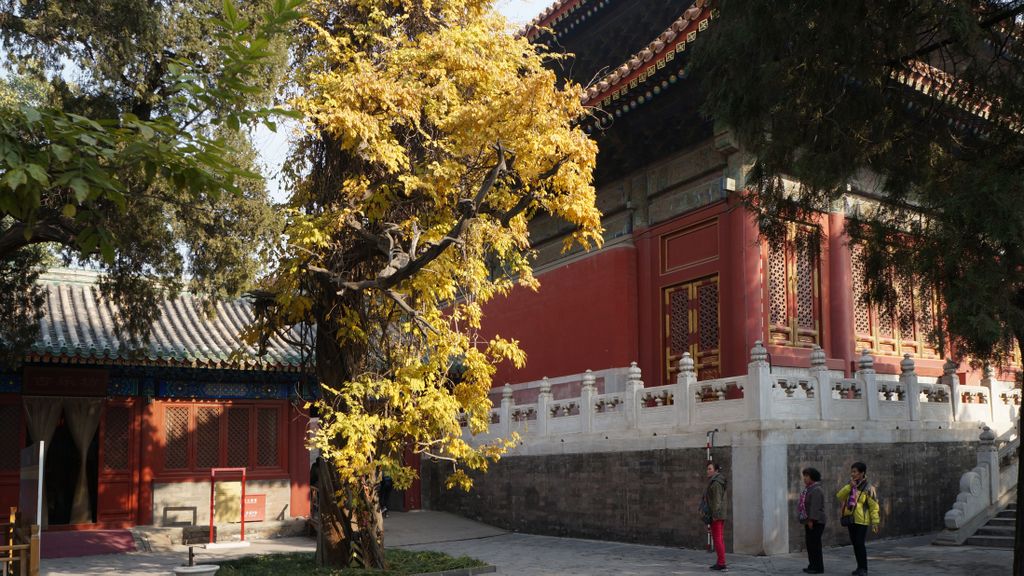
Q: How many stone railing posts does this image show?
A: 12